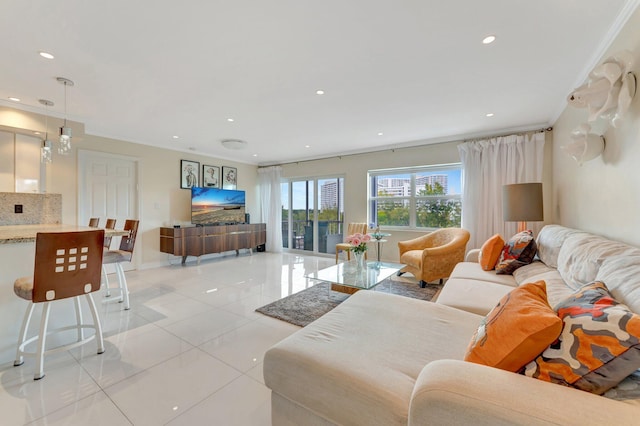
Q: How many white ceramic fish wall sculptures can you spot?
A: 2